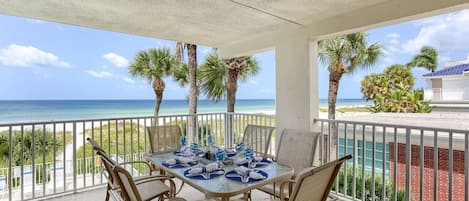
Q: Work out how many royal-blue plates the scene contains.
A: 6